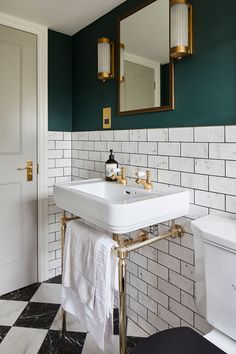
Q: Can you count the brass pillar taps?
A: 2